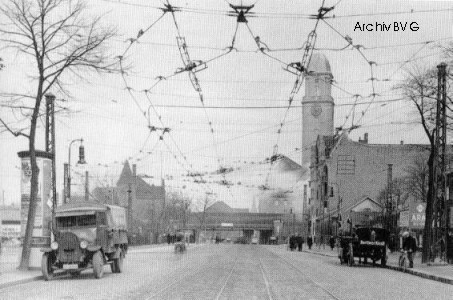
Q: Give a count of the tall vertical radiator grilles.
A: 1